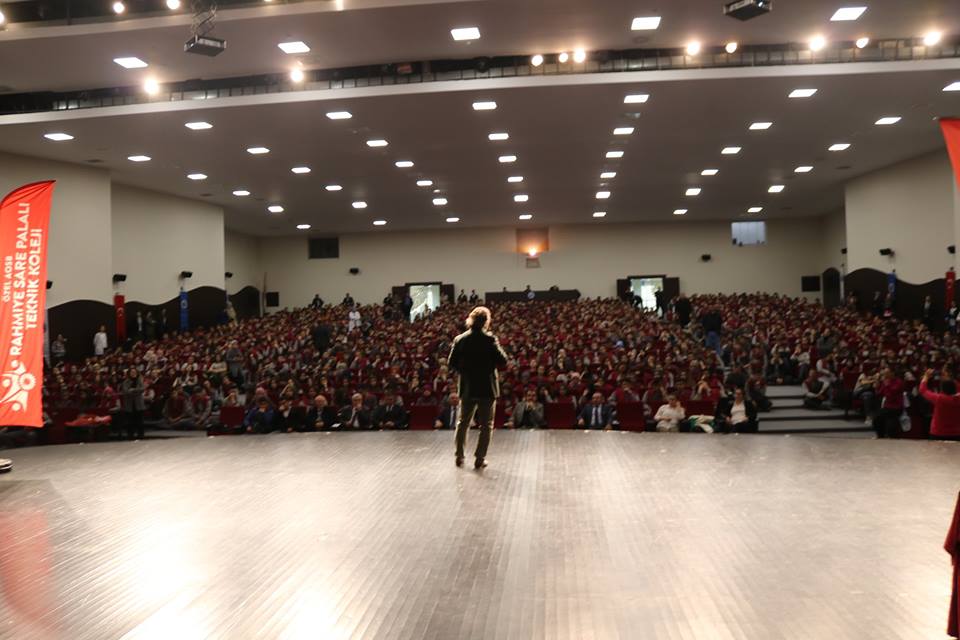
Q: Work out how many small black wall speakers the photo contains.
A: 9